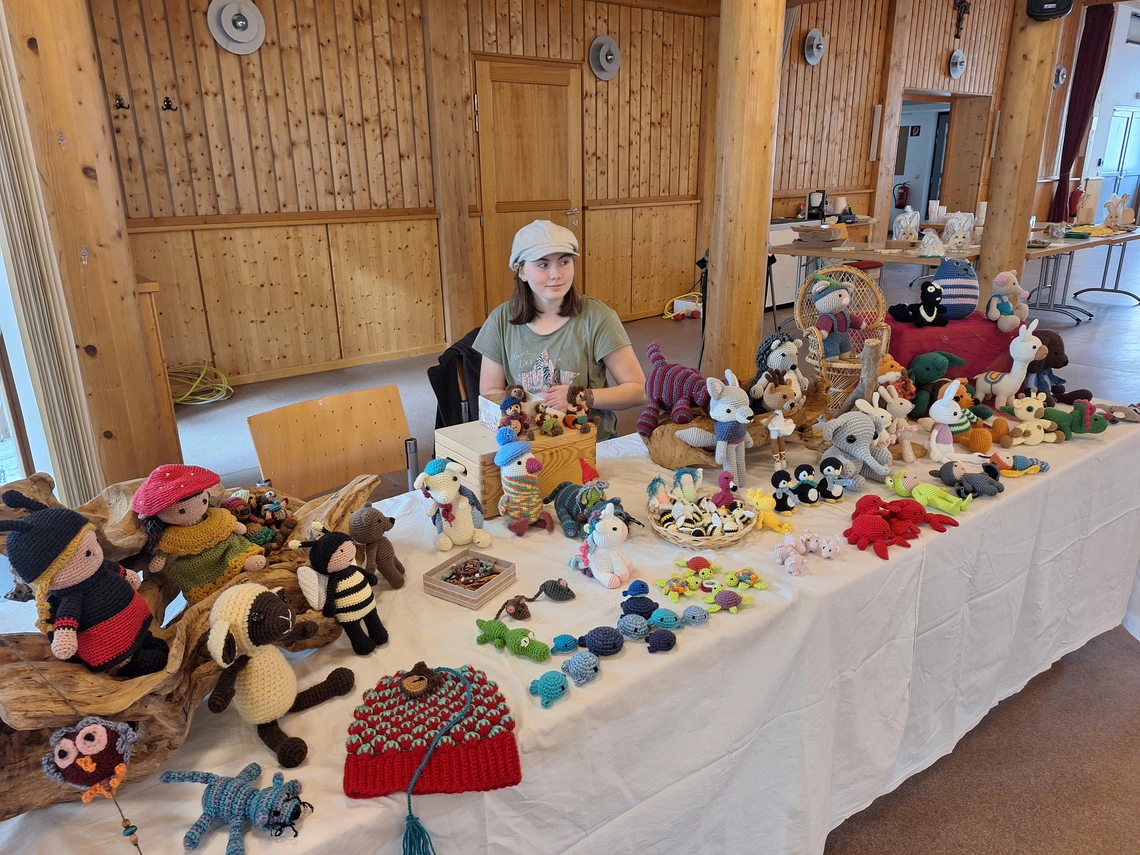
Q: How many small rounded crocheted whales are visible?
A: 10